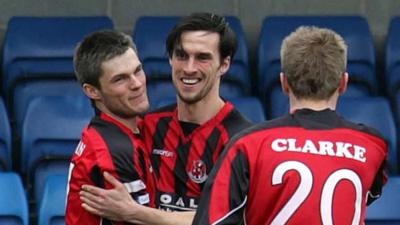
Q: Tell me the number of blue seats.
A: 11